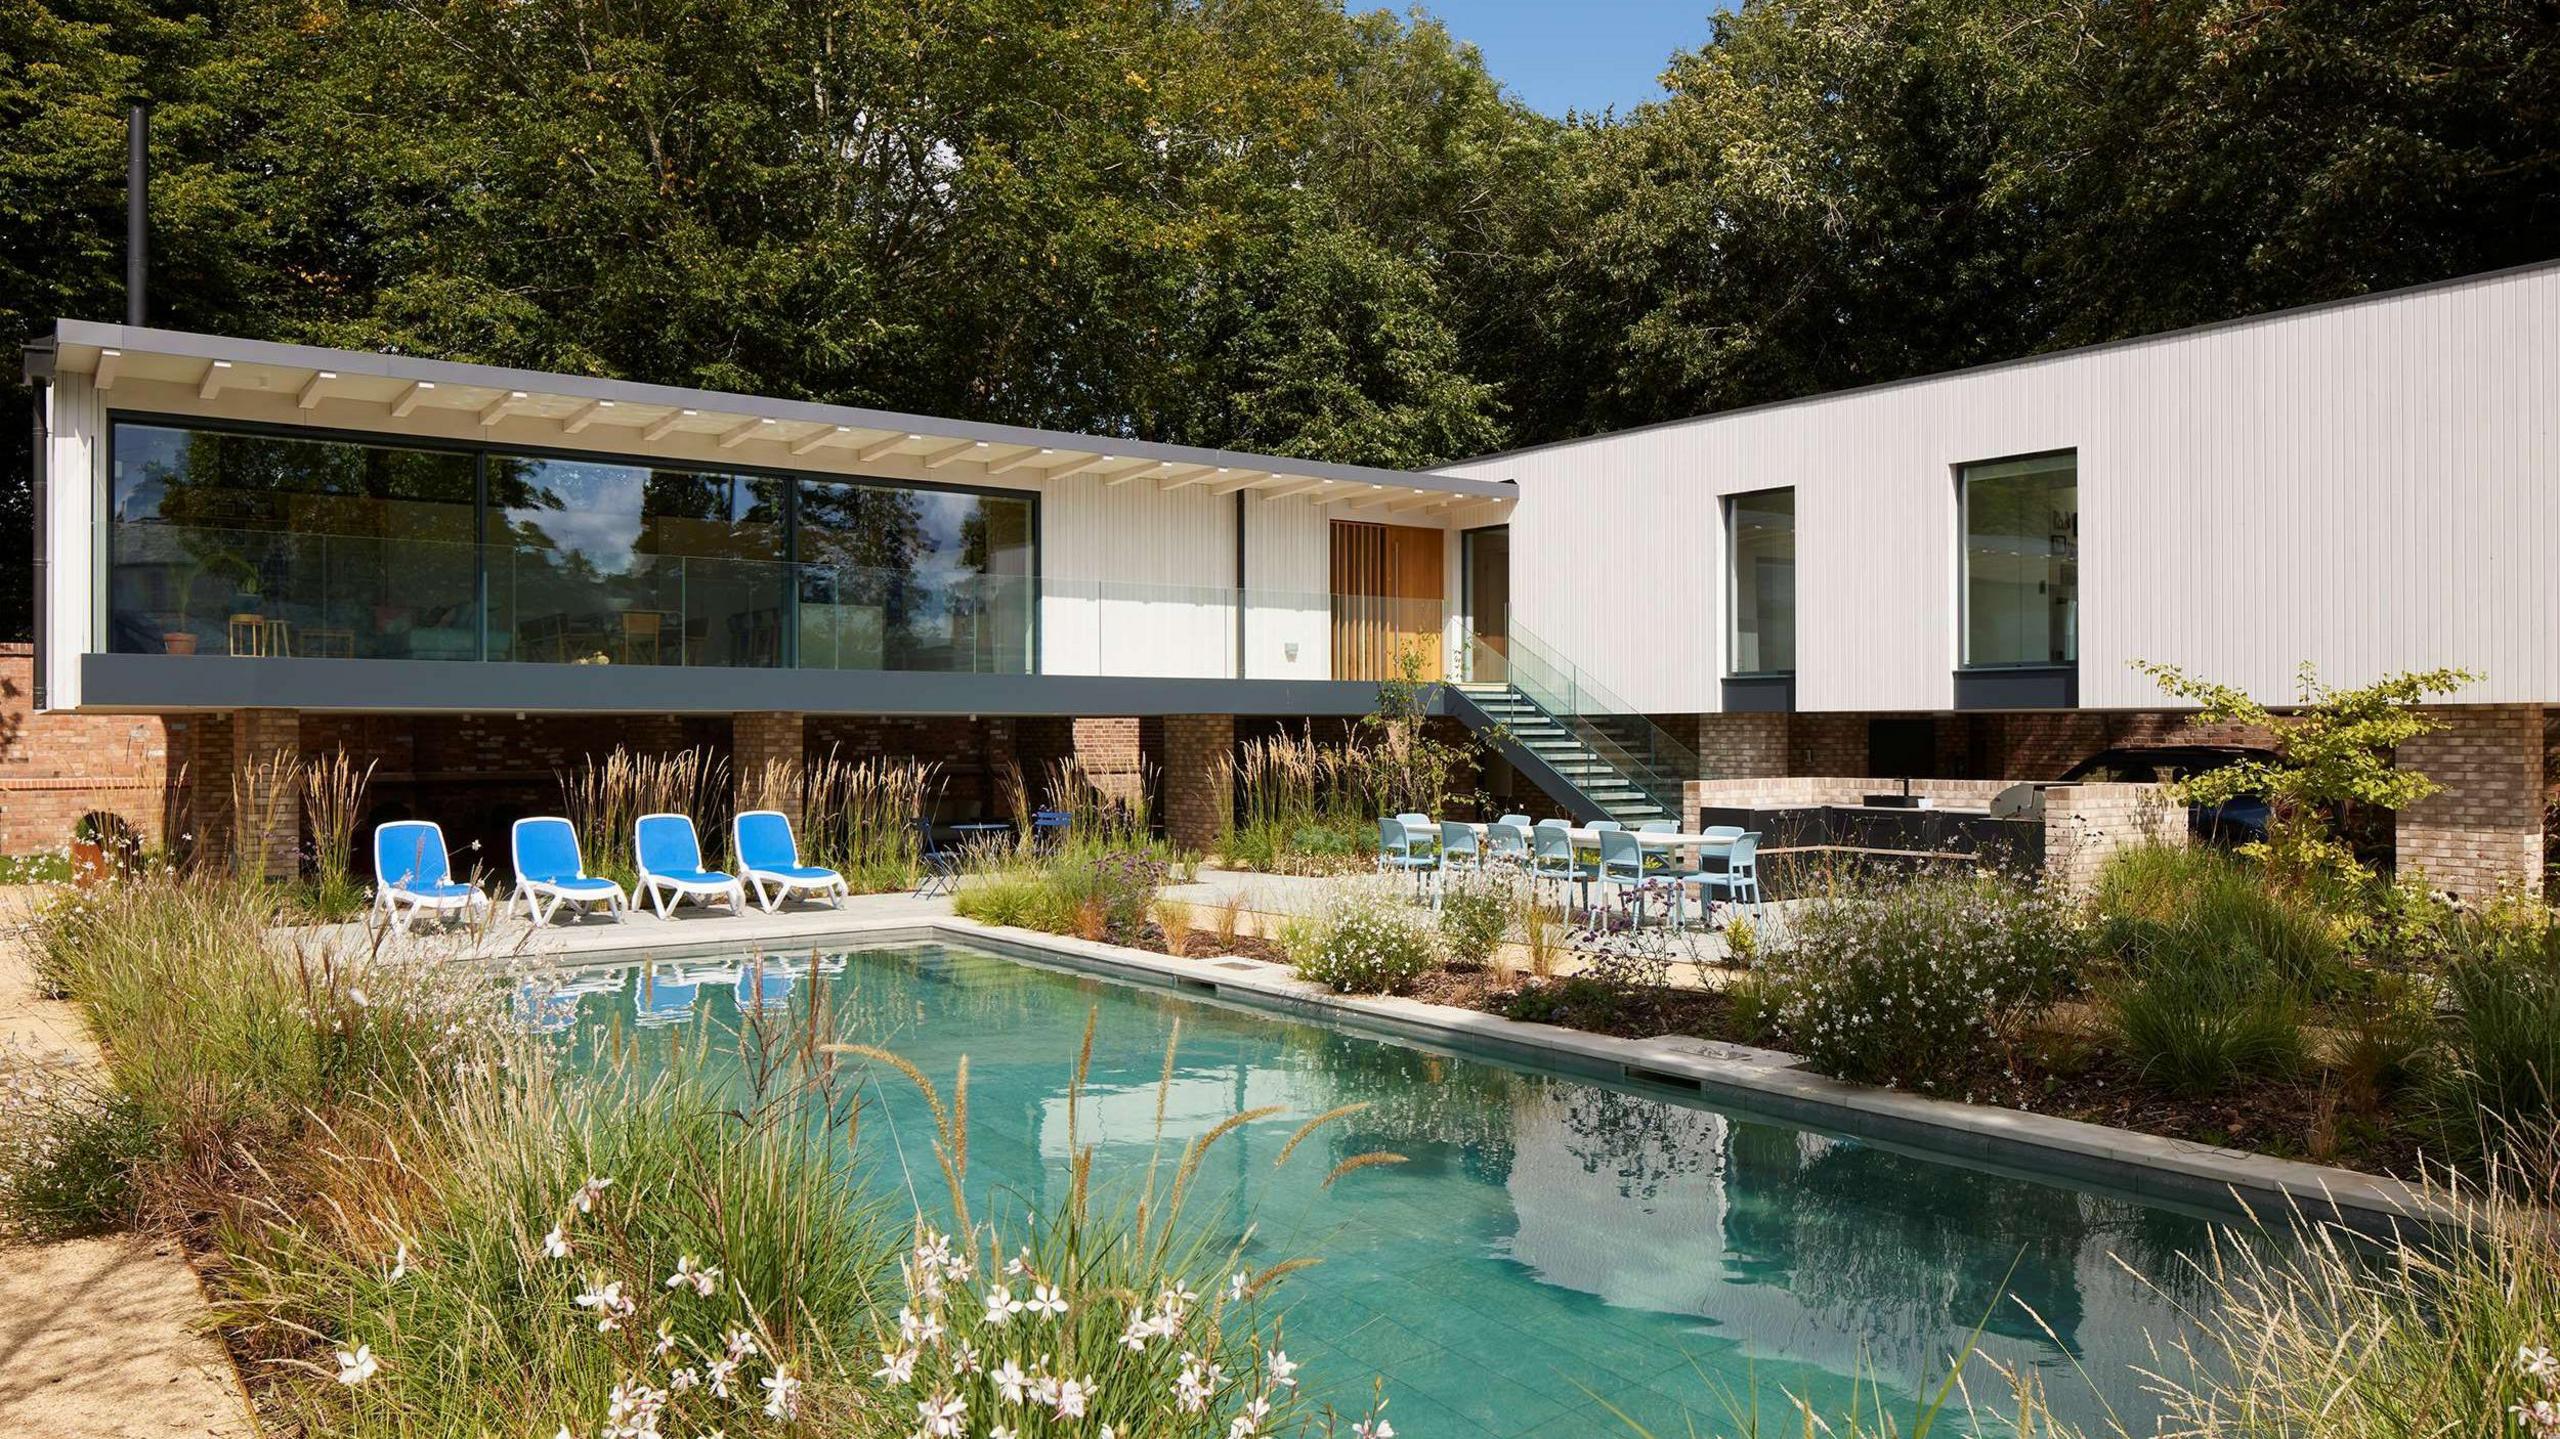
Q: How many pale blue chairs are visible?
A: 12